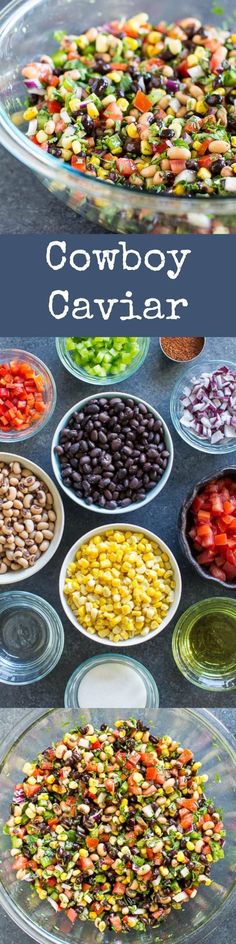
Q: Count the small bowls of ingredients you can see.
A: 11